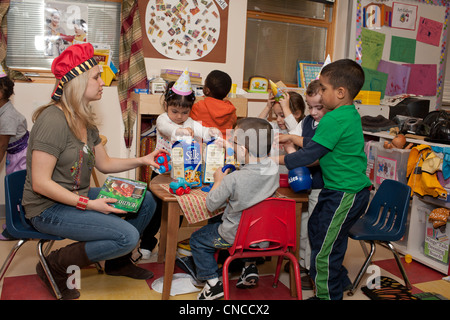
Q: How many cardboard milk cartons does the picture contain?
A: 2